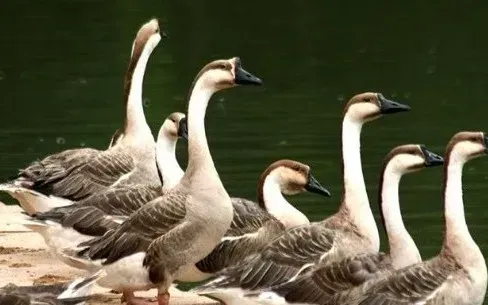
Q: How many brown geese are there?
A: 7